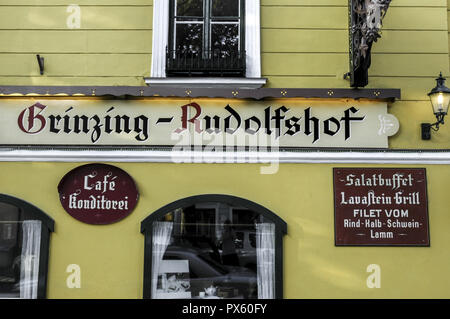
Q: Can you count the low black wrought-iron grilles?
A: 1